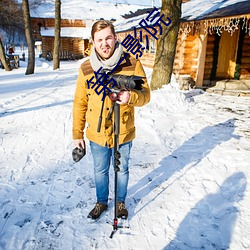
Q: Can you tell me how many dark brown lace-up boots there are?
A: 2